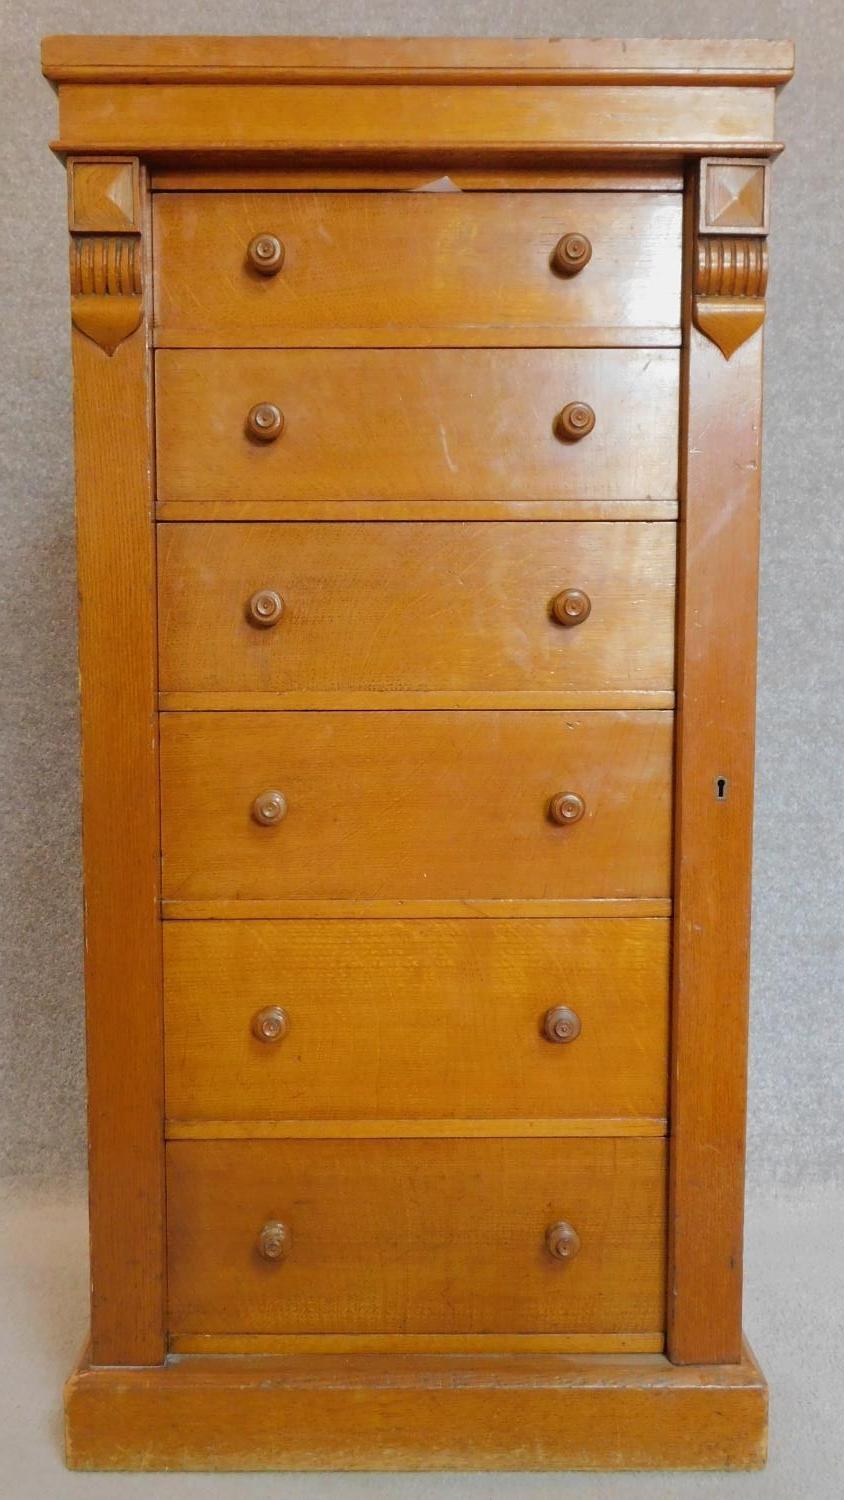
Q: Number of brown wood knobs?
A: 12